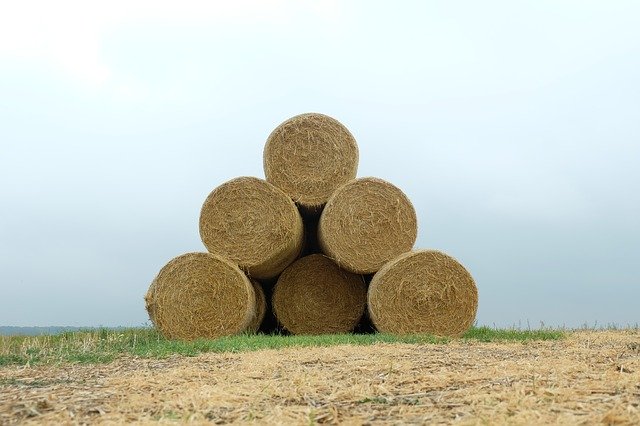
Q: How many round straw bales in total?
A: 6